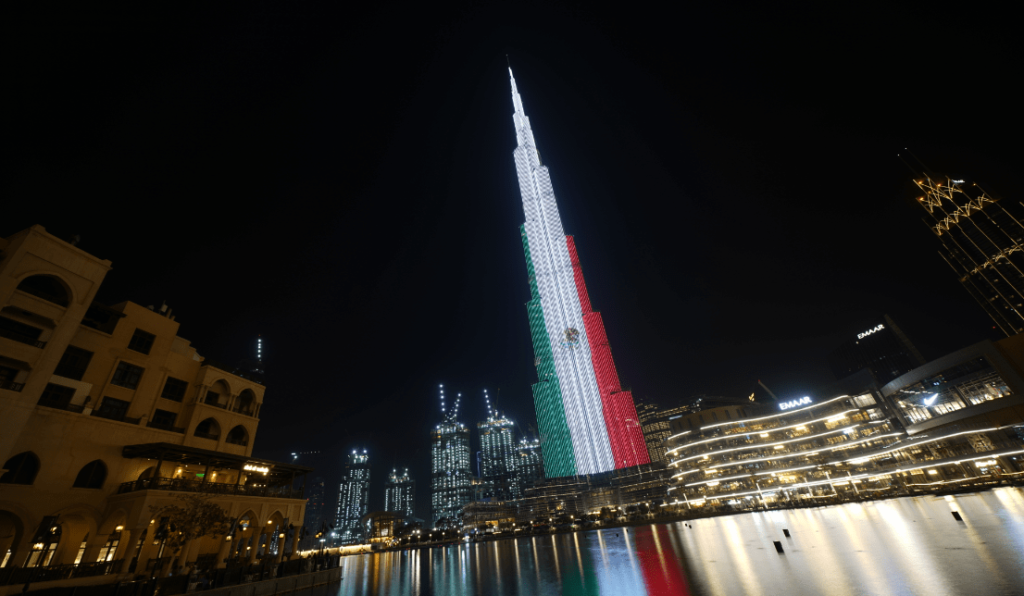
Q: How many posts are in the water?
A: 3